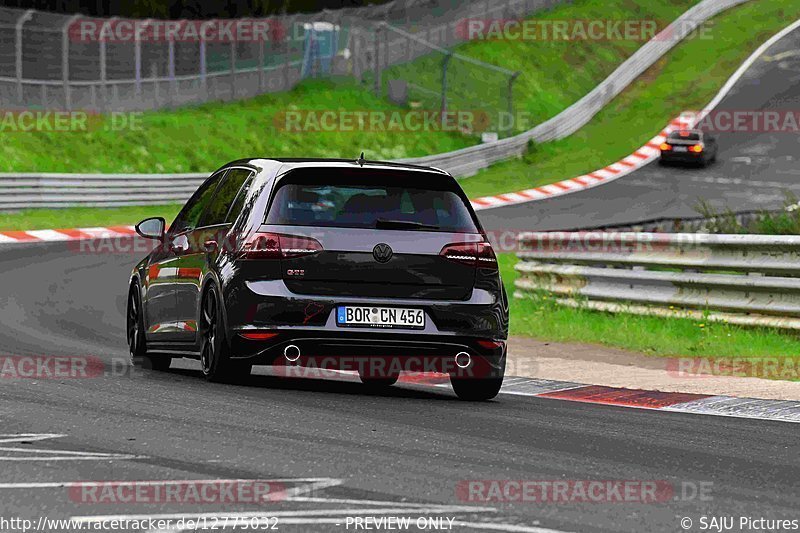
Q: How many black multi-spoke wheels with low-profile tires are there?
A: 2